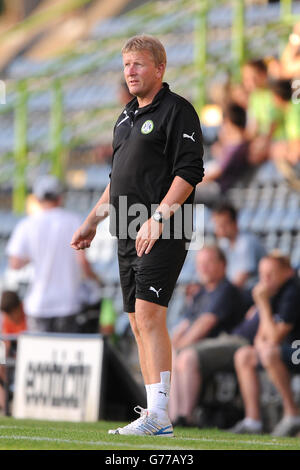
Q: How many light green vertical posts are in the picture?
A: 5